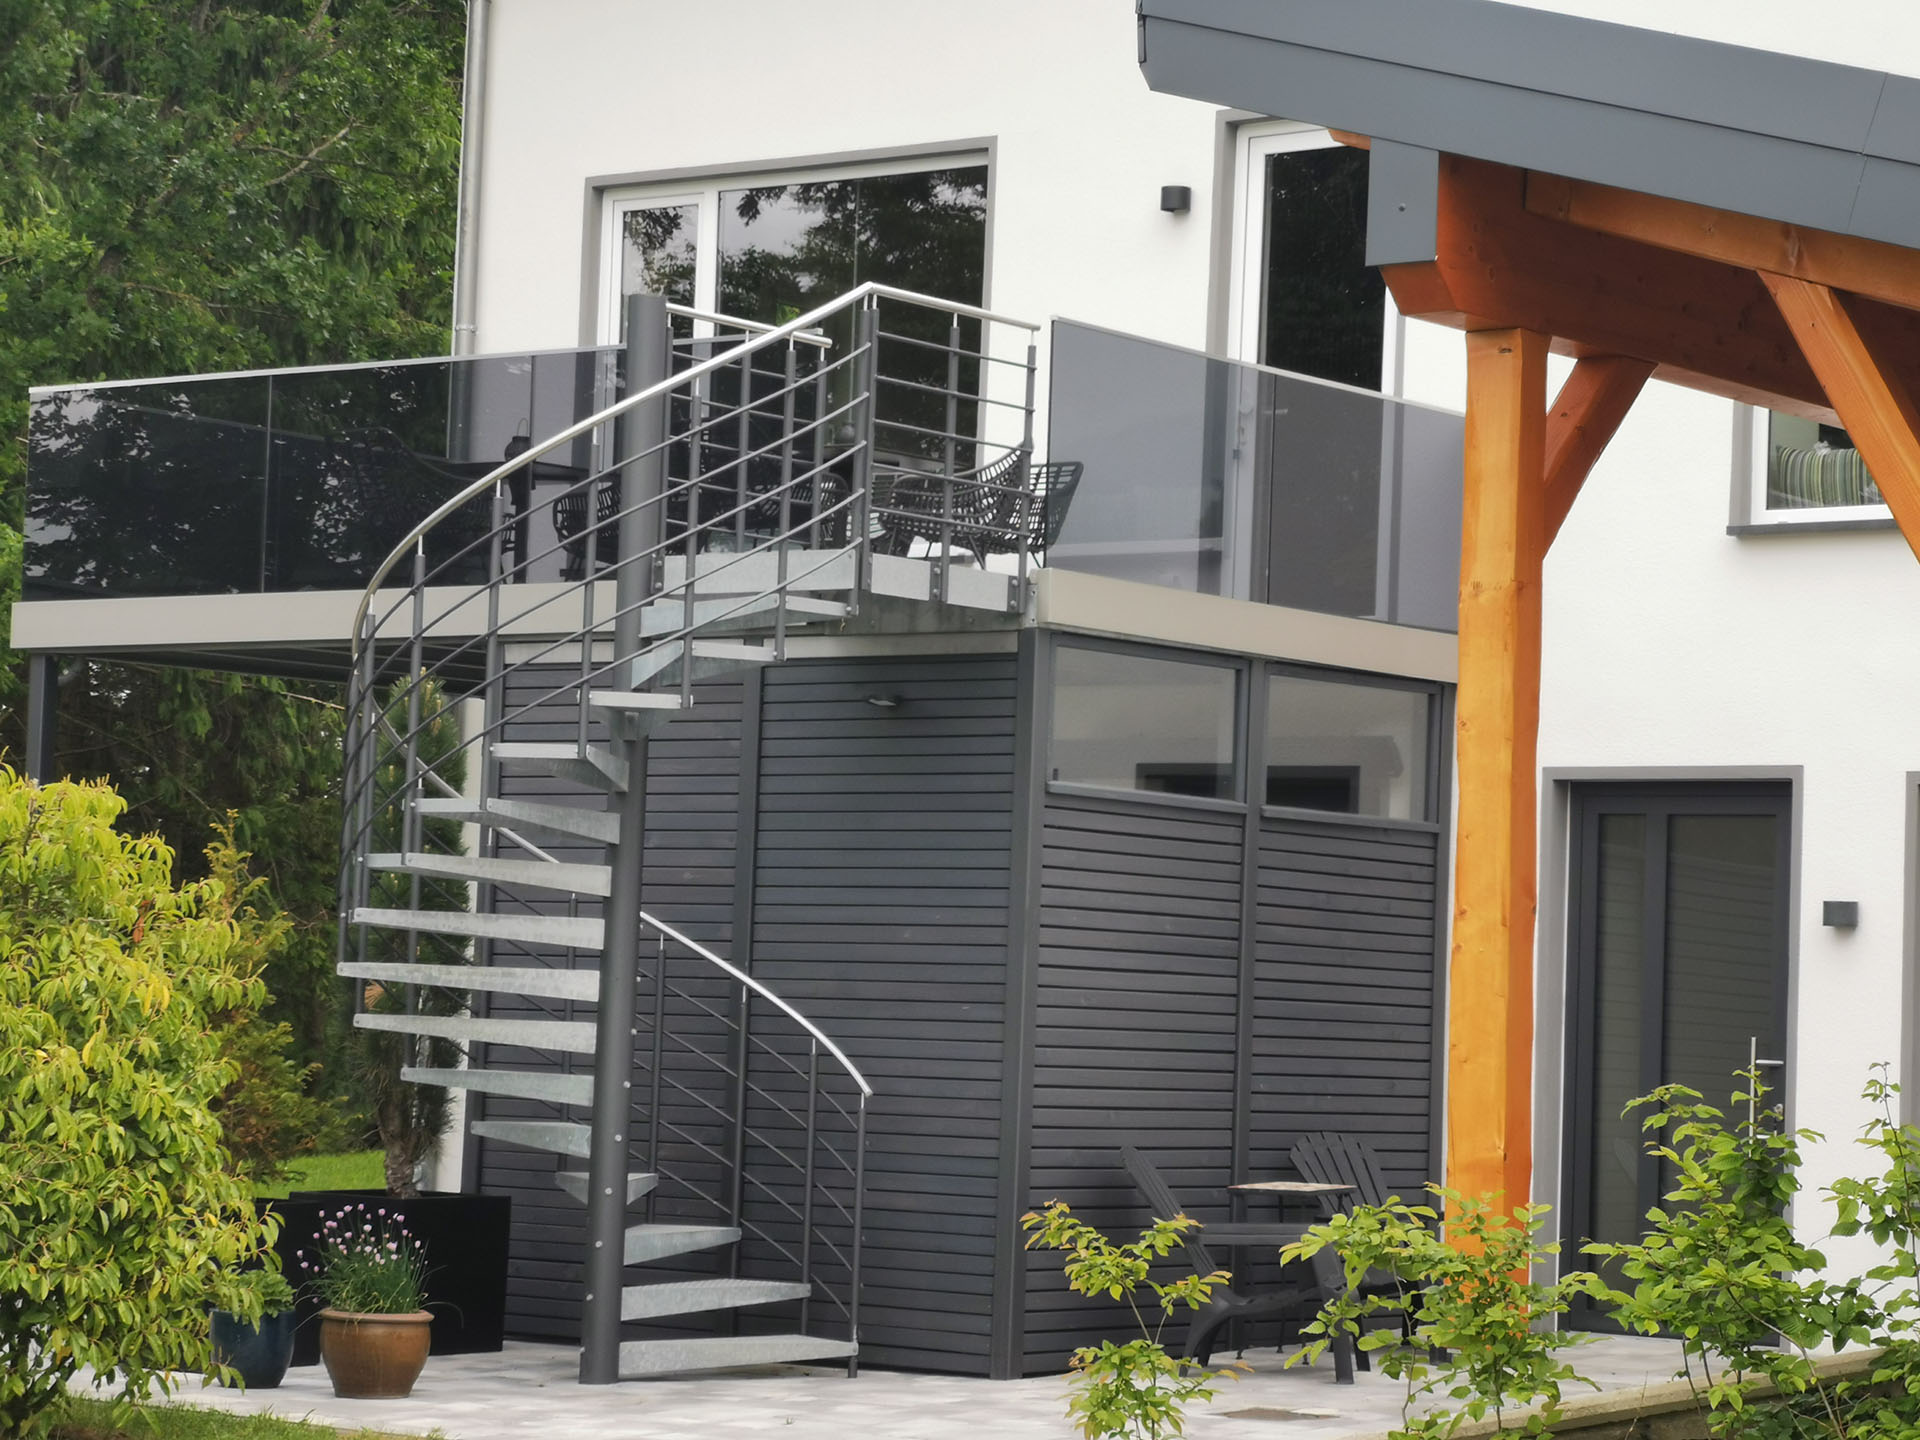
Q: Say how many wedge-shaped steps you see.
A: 15